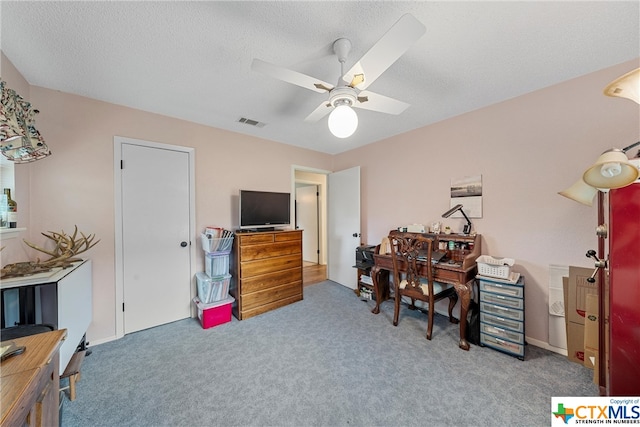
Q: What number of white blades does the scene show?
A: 4